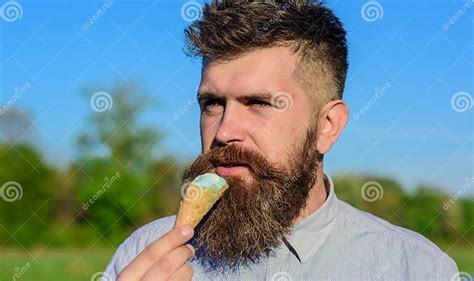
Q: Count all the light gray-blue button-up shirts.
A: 1